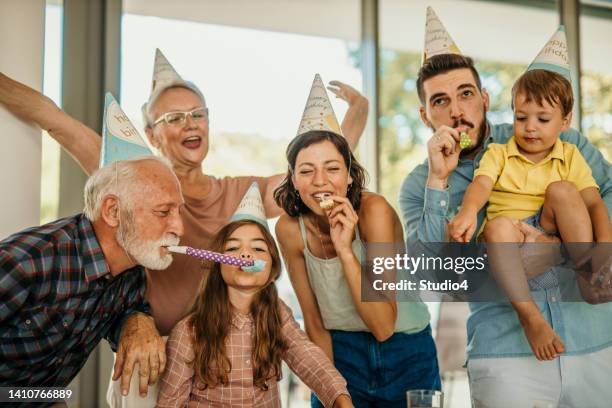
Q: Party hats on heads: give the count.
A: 6